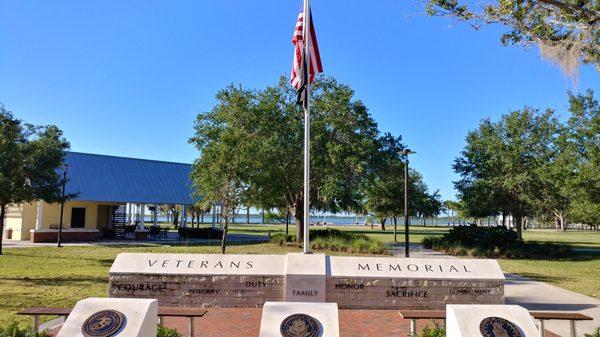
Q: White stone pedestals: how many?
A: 3